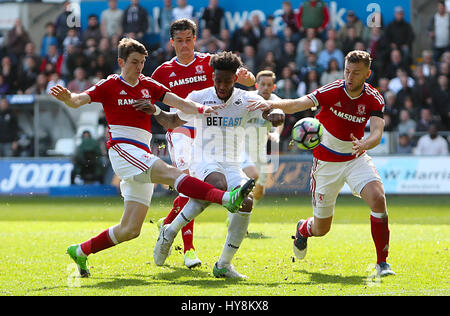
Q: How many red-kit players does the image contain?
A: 3